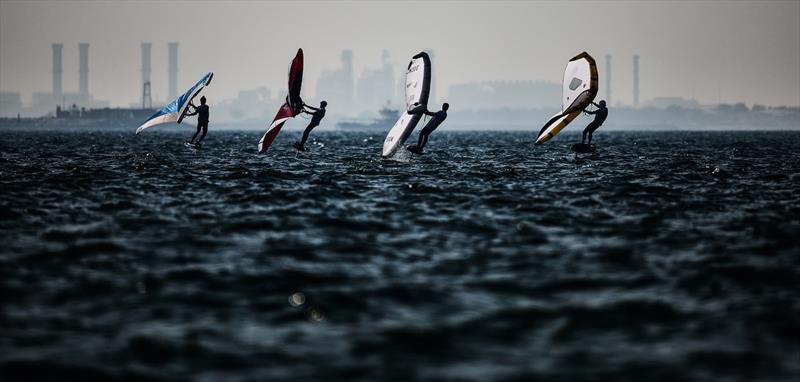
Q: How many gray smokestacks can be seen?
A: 6